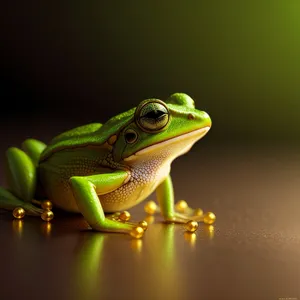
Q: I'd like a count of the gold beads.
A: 11